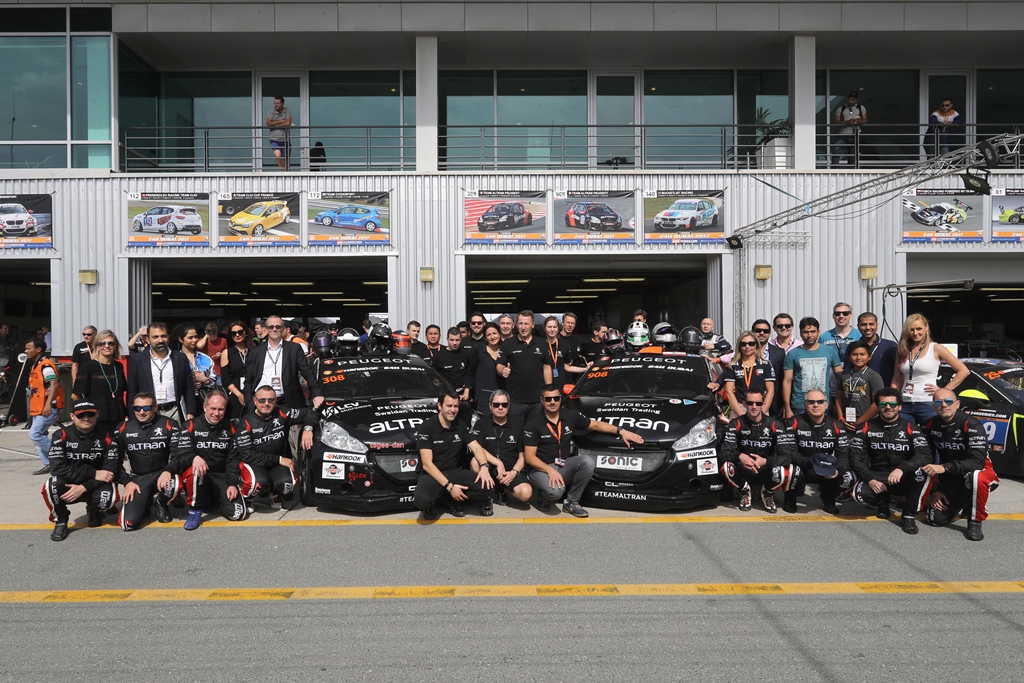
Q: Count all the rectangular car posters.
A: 9